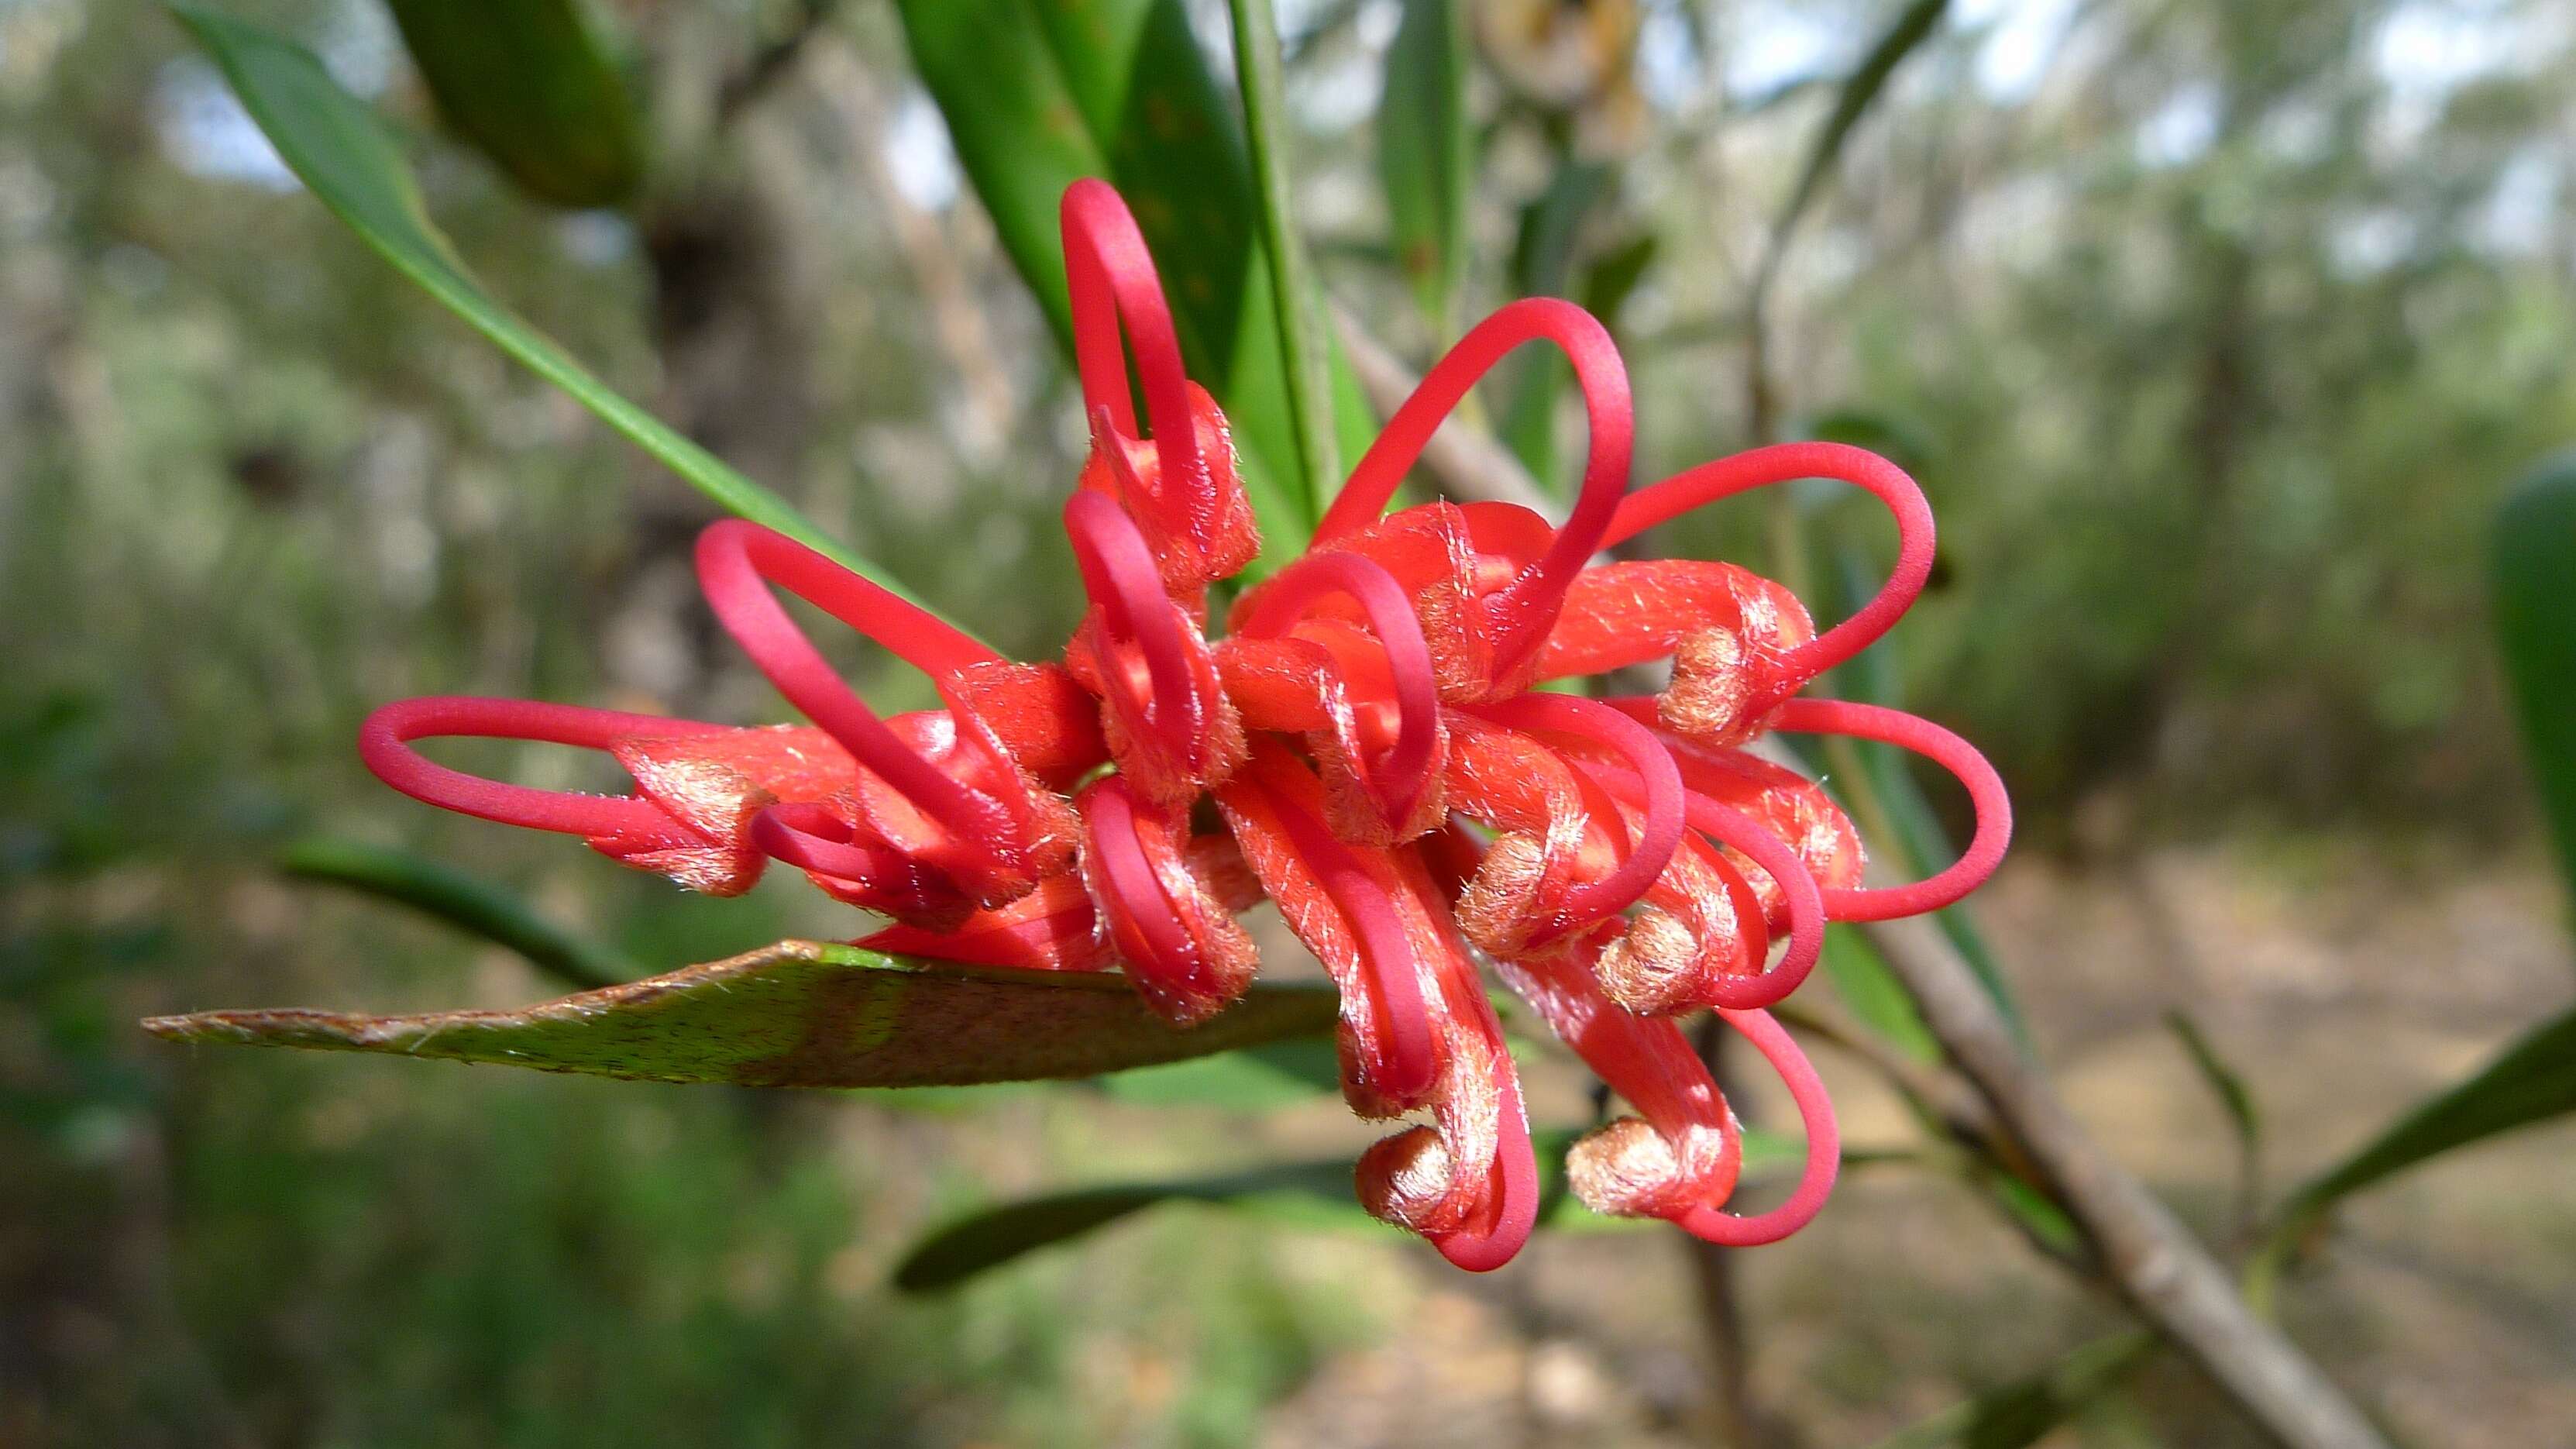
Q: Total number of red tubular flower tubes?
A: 15